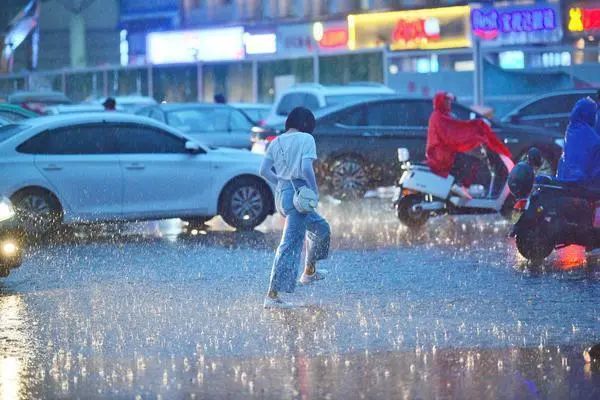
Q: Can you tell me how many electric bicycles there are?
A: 2